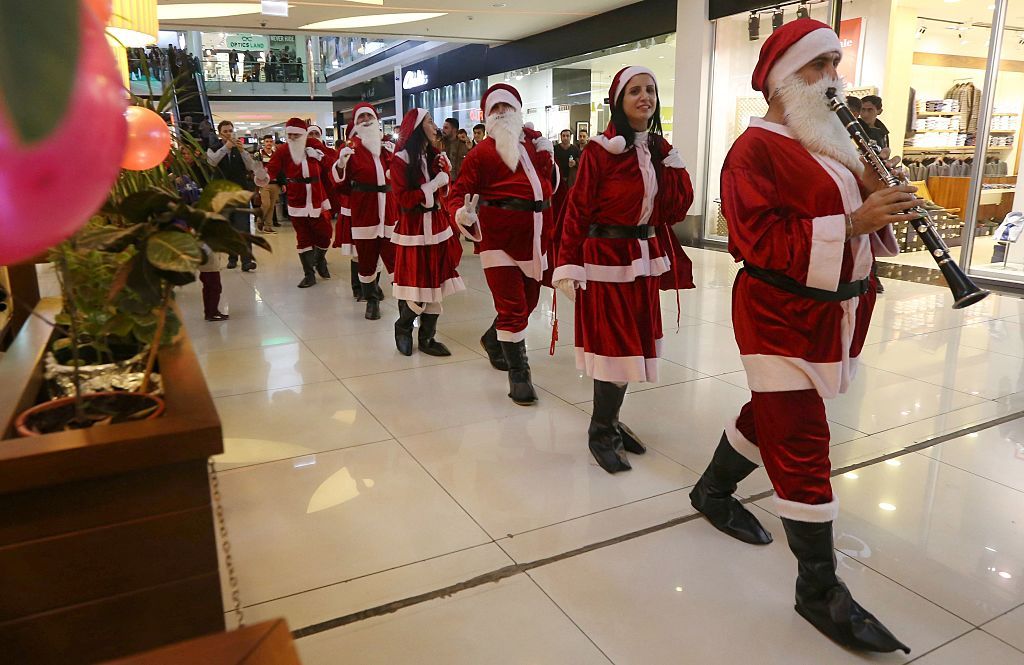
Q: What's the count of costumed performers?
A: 8